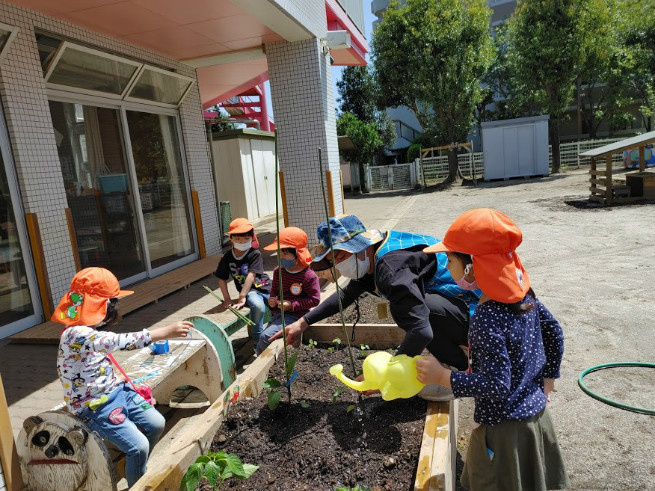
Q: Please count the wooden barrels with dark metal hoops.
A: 0